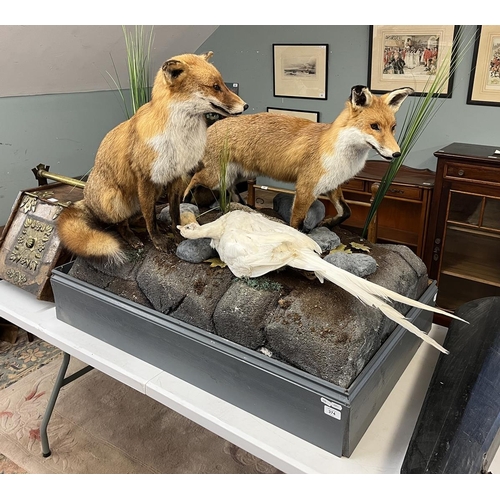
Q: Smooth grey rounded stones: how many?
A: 5